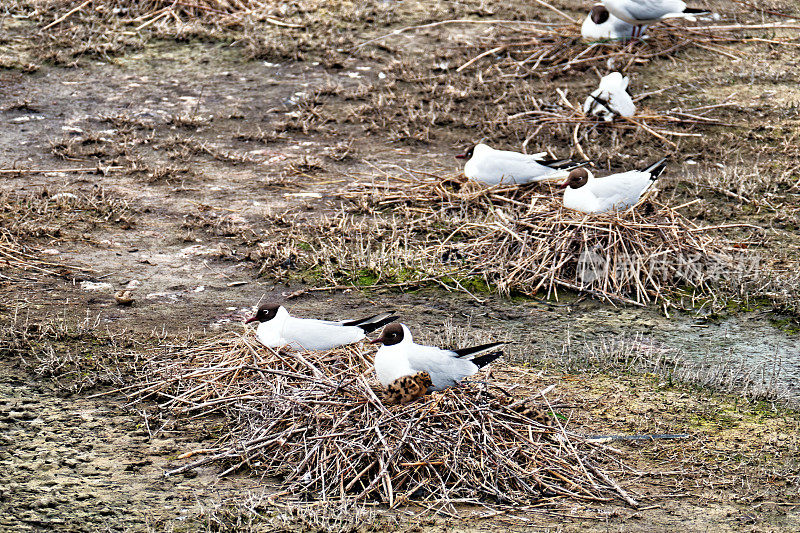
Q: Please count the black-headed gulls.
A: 7